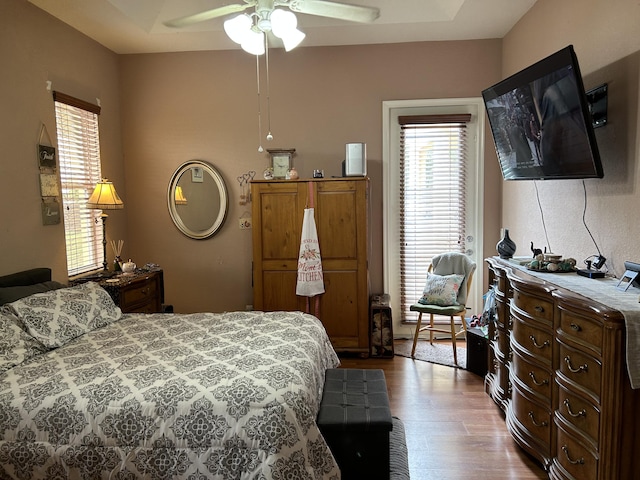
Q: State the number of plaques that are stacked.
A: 3